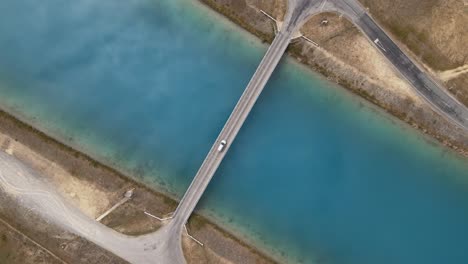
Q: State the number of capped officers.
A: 0